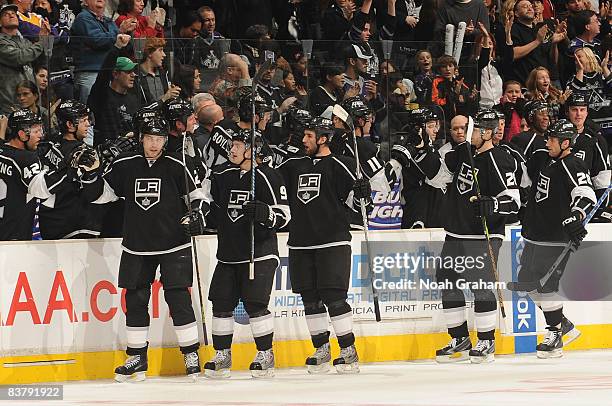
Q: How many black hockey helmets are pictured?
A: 15